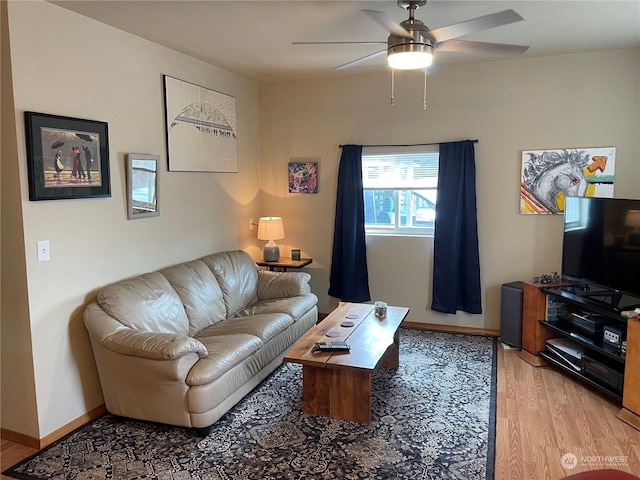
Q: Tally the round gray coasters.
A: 3